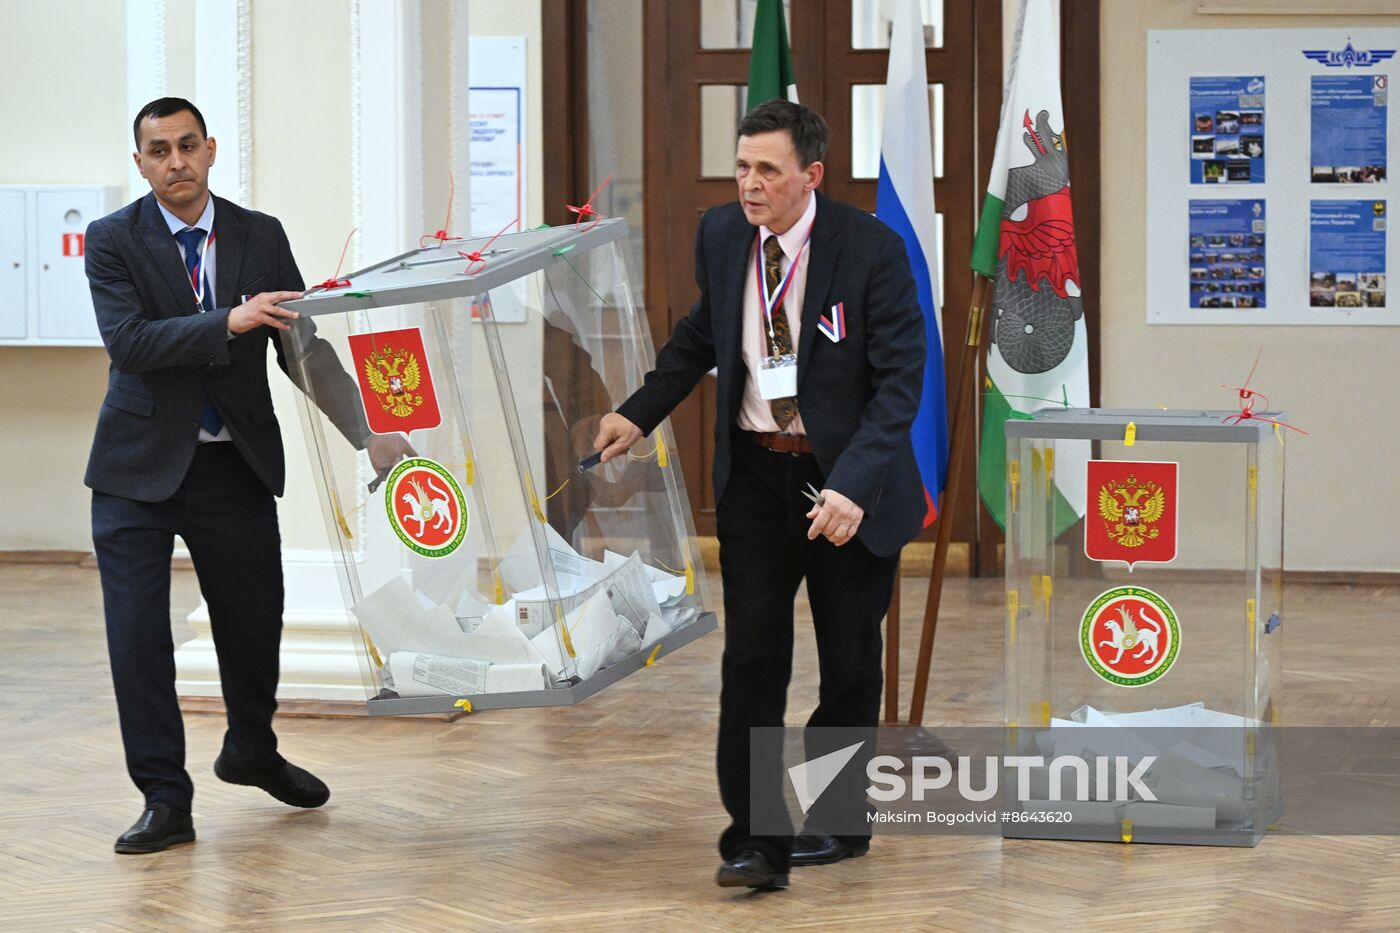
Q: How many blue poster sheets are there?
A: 4